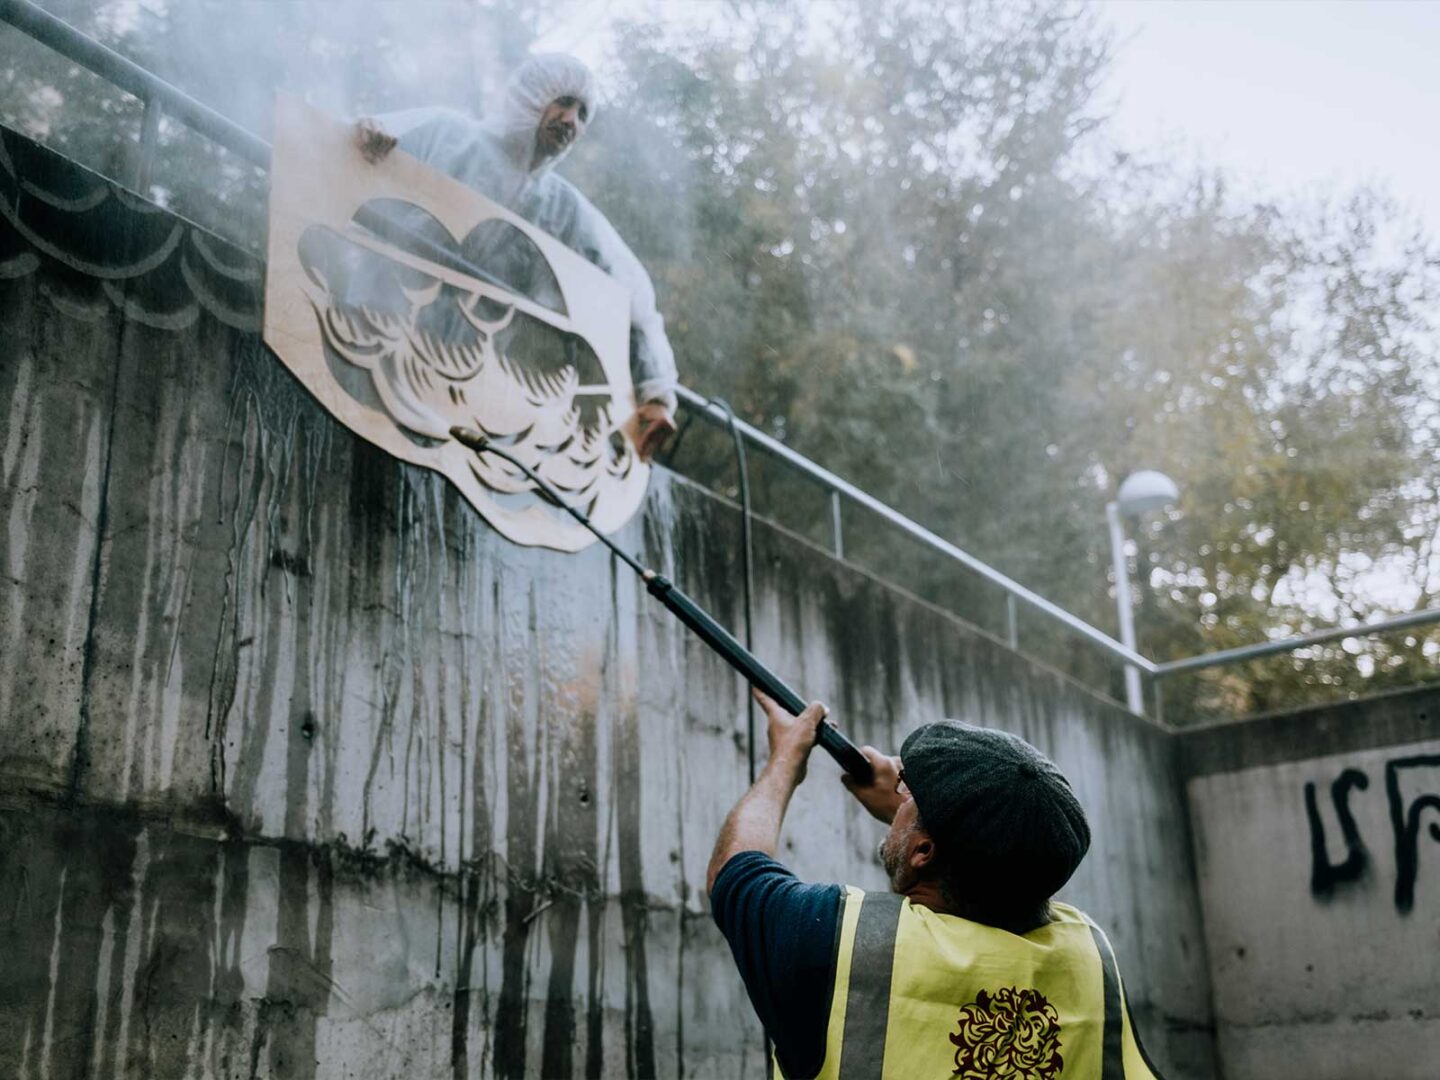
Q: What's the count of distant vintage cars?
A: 0